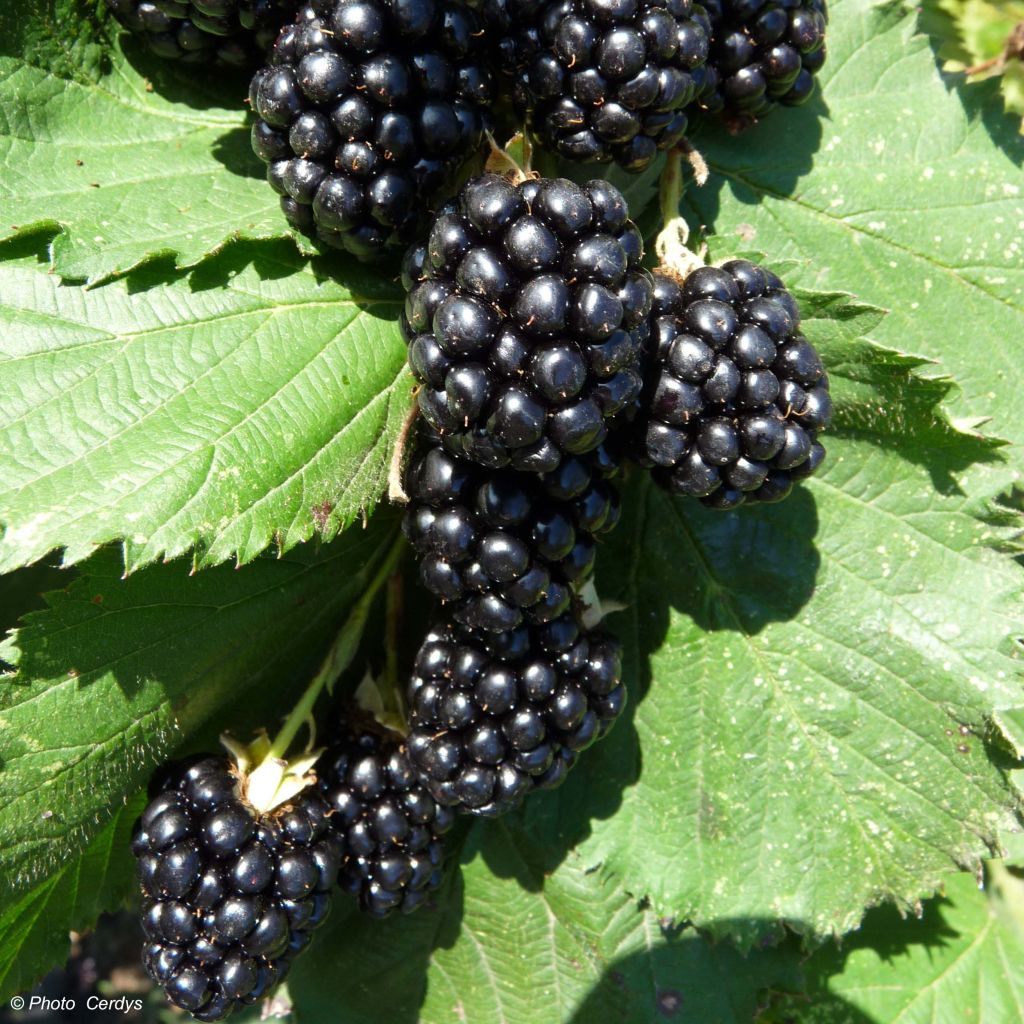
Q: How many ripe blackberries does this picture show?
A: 10